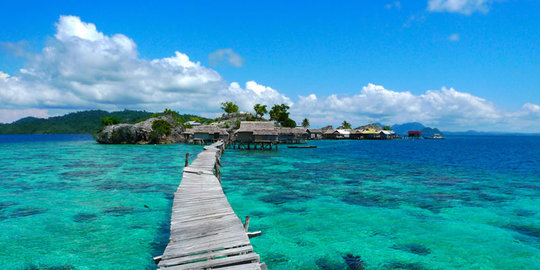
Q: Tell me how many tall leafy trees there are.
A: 3